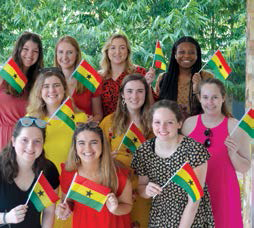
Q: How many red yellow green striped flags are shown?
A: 10